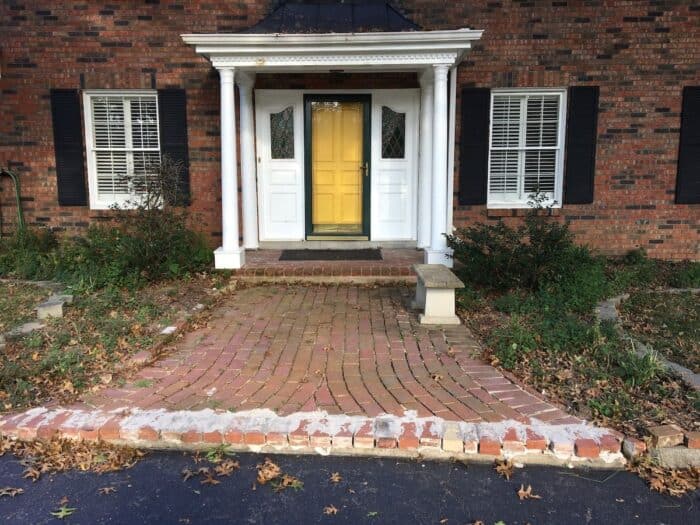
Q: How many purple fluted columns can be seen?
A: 0